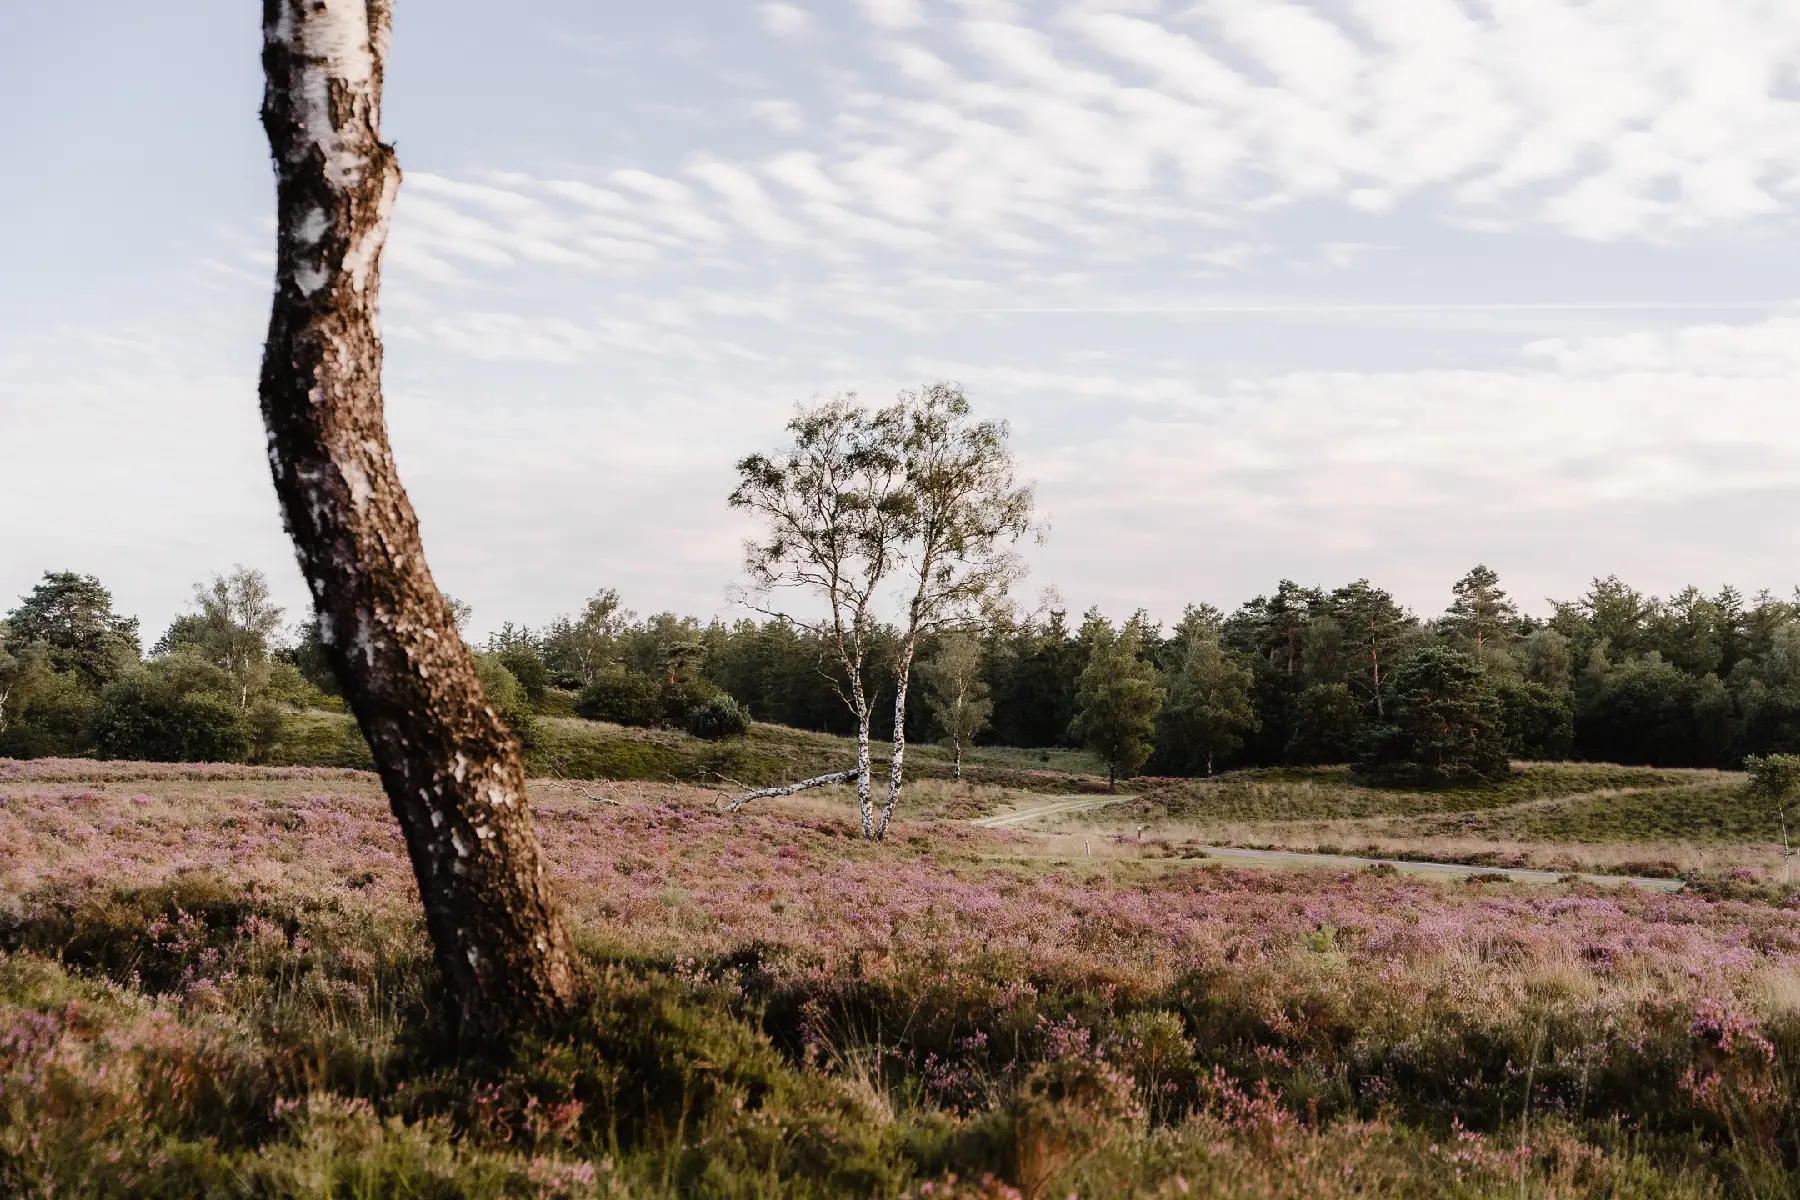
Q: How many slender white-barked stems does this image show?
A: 2